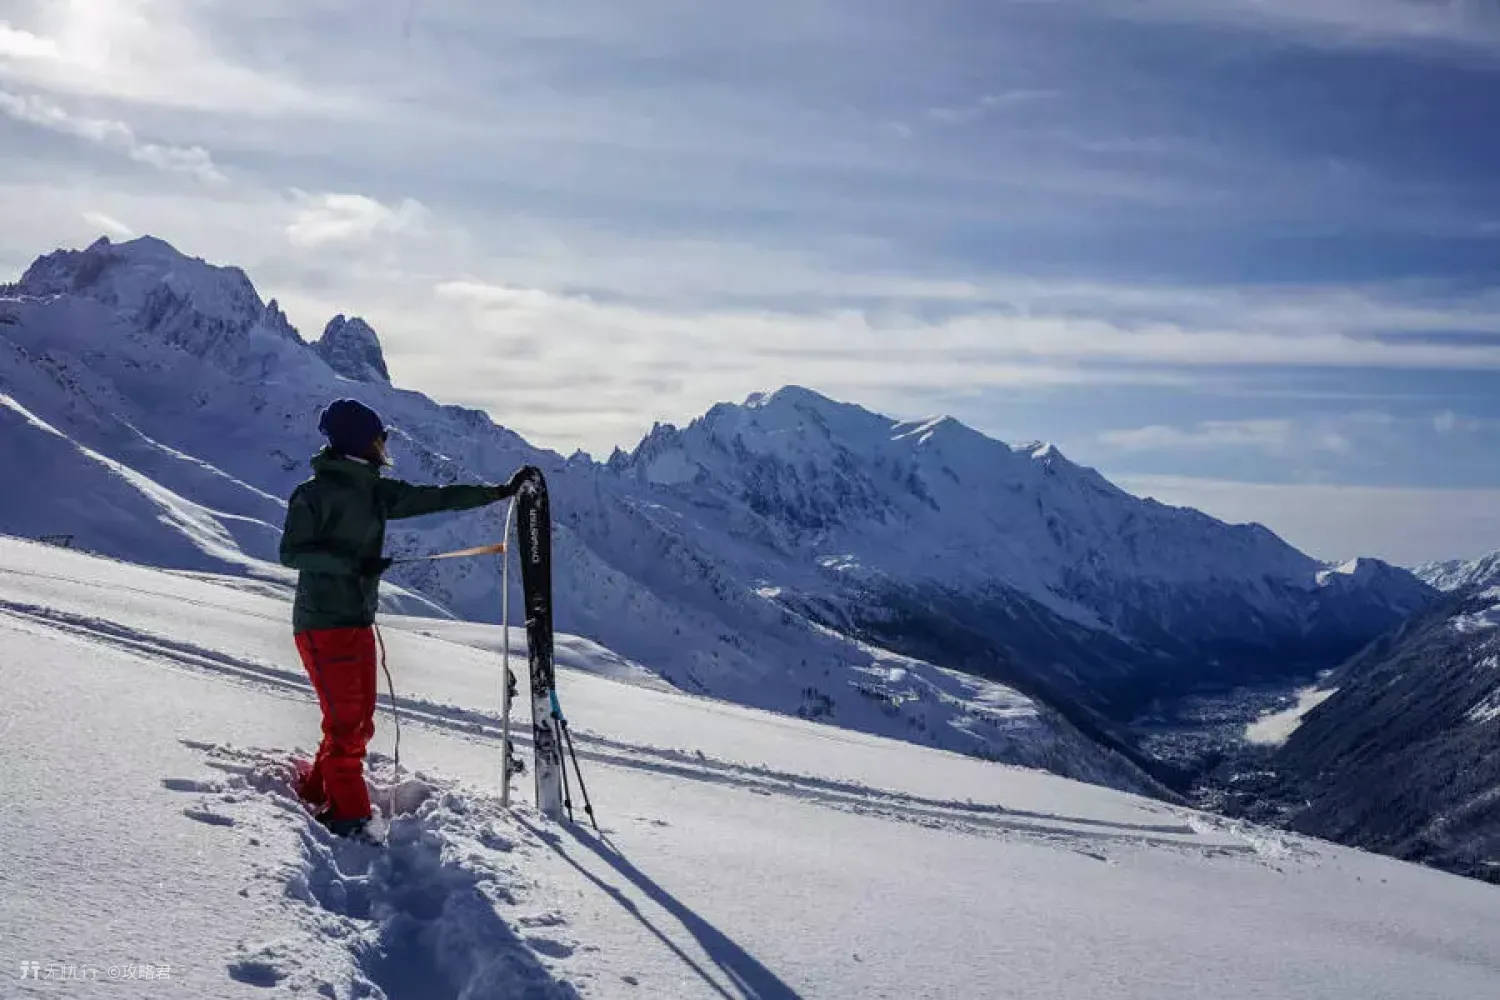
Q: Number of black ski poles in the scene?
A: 2